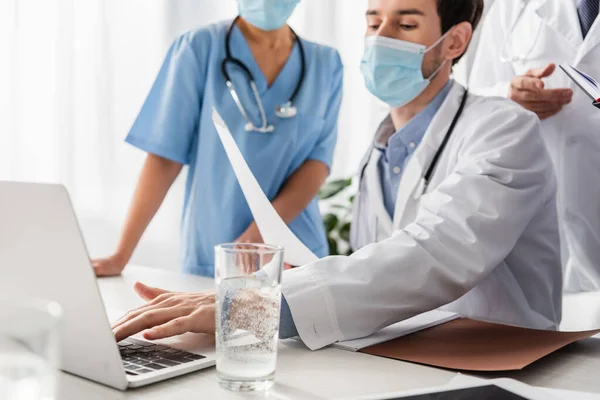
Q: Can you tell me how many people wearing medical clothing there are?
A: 3